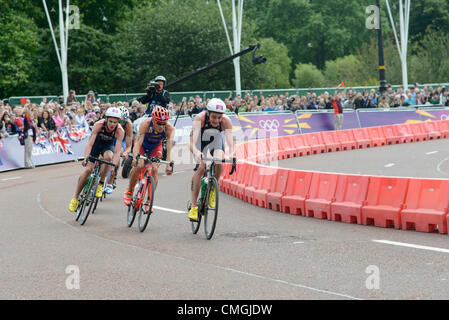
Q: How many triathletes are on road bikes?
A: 4